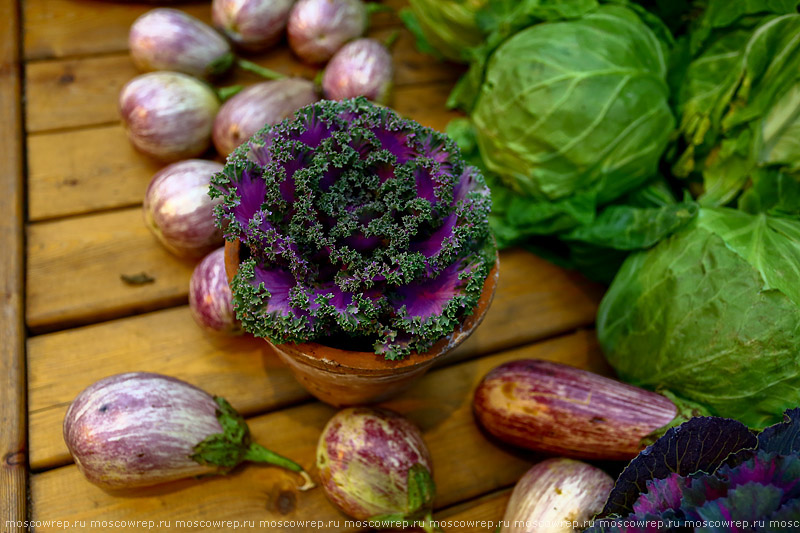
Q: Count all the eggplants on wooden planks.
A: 12